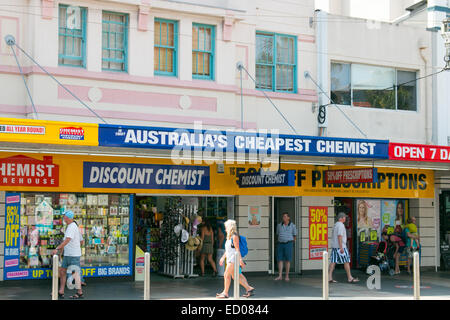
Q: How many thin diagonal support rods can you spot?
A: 5